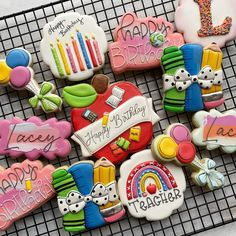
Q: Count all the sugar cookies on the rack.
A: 12